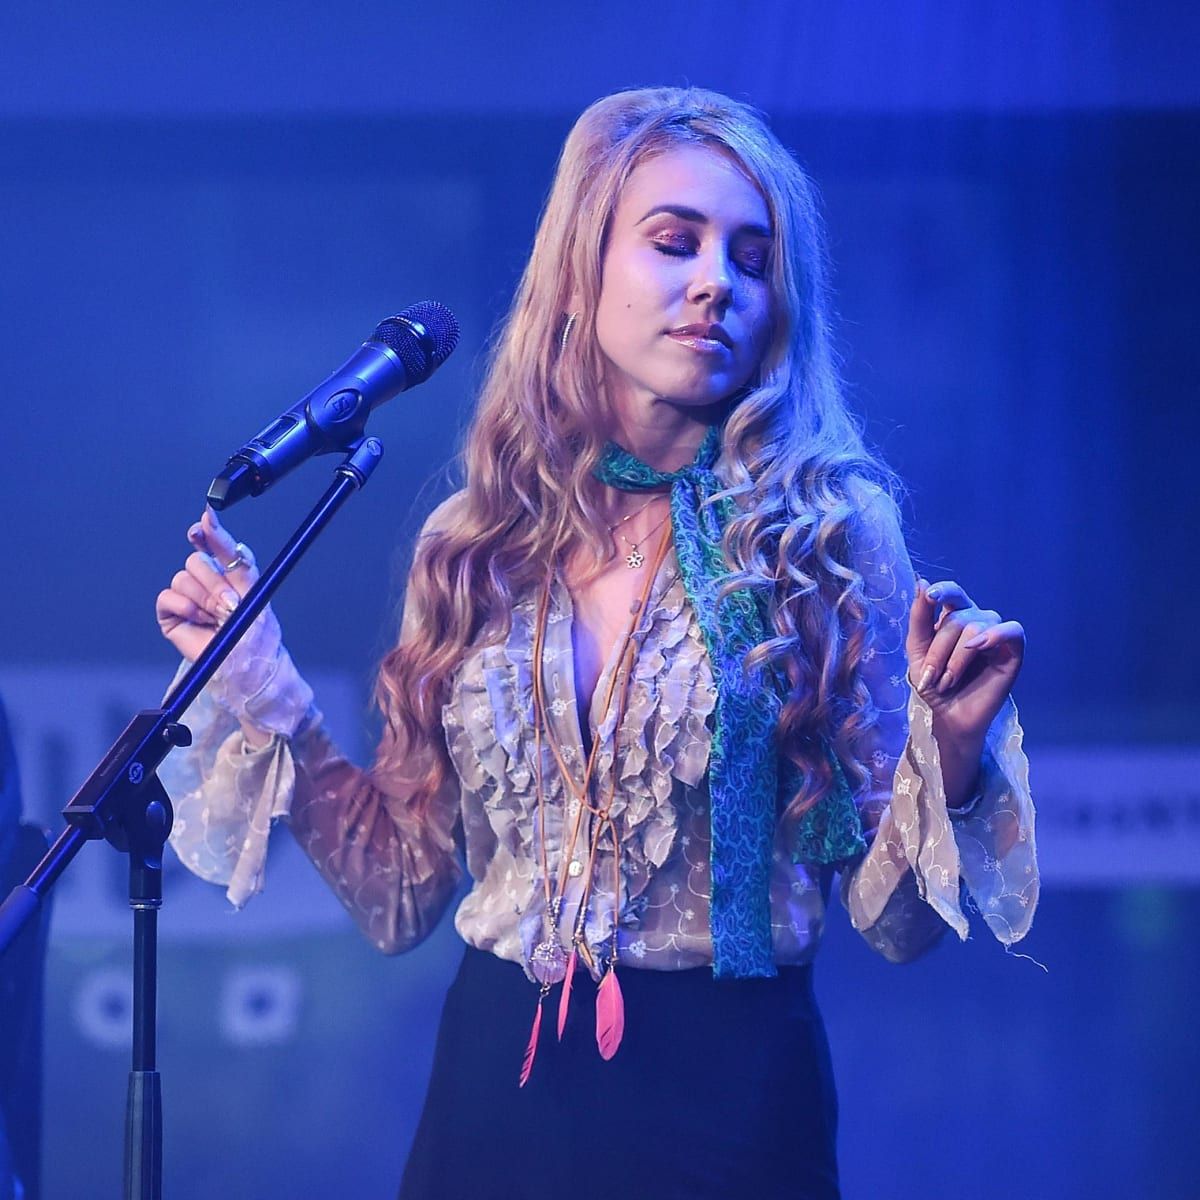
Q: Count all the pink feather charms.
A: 3